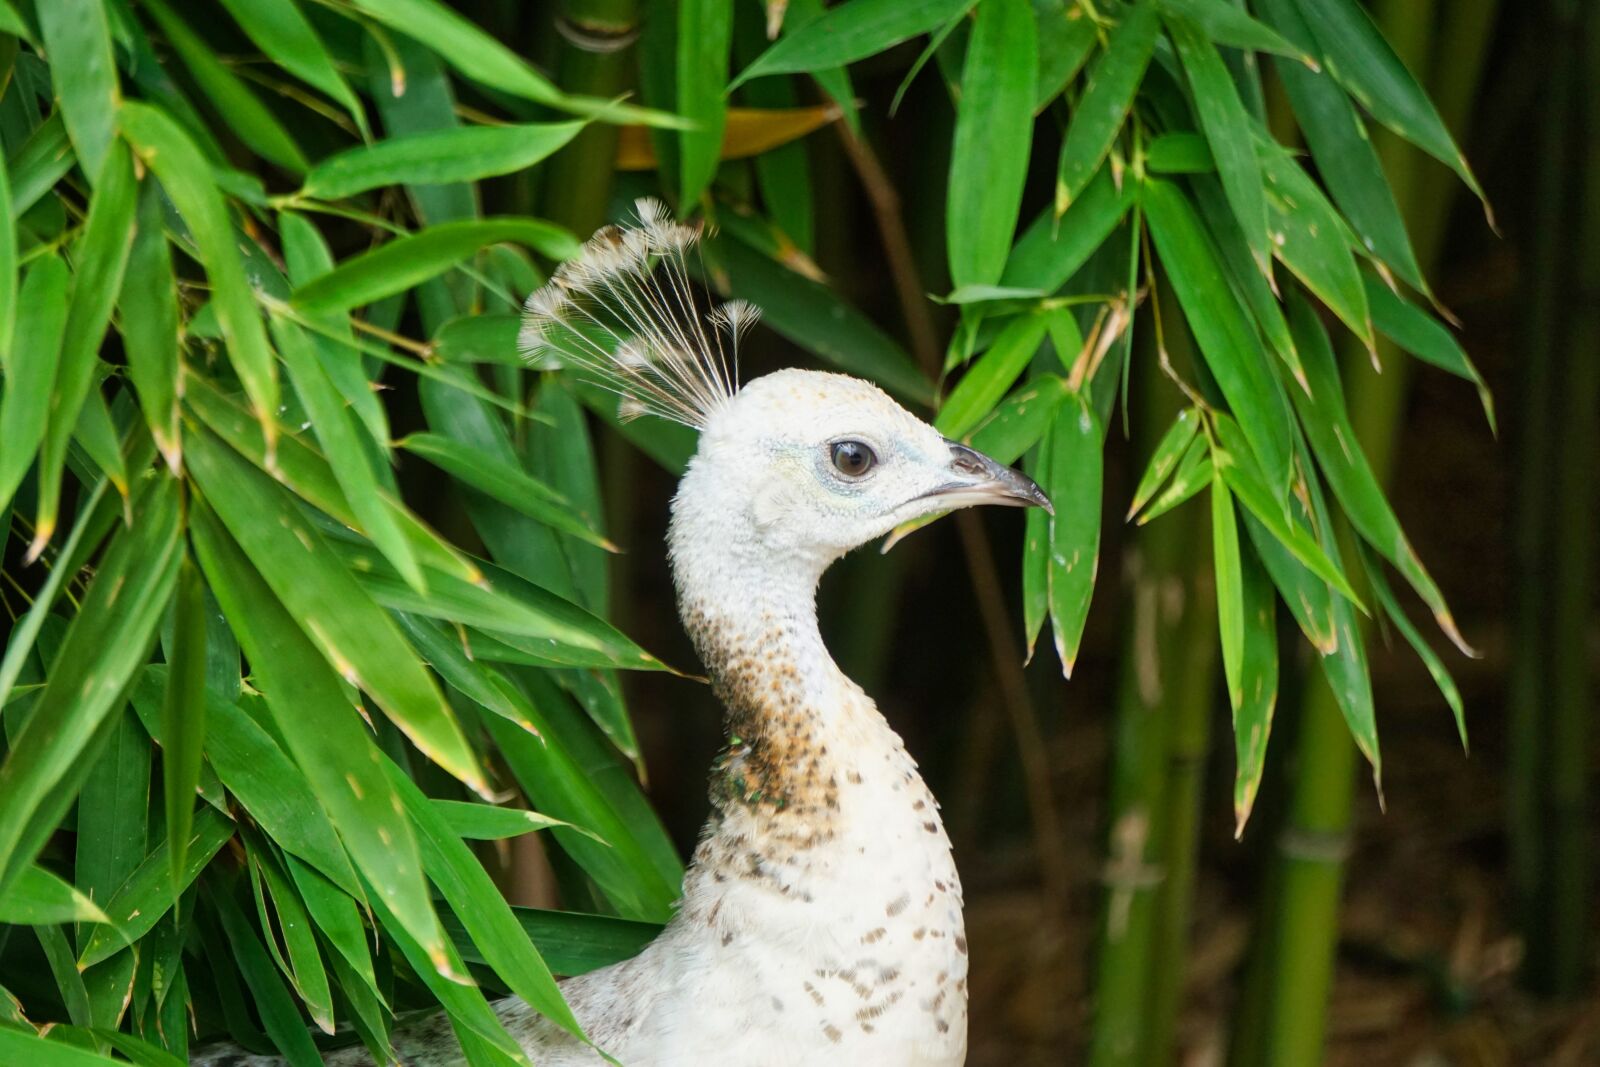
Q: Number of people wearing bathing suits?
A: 0